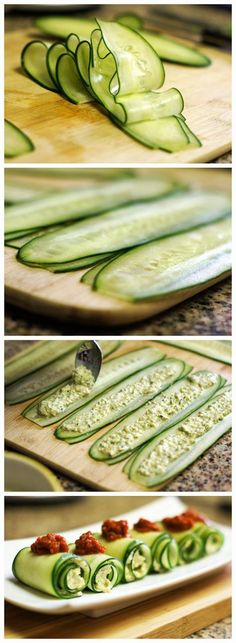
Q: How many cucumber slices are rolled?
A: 6